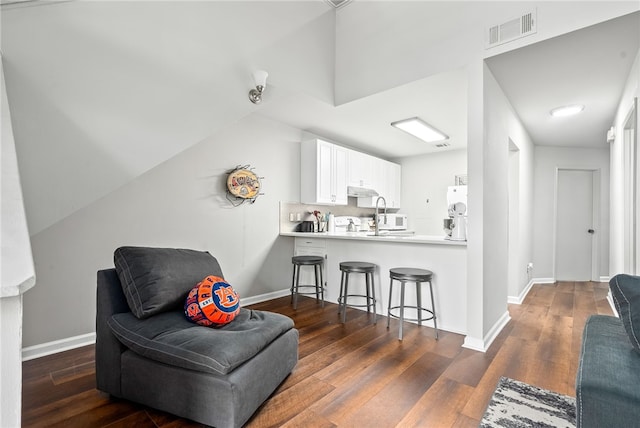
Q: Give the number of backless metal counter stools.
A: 3